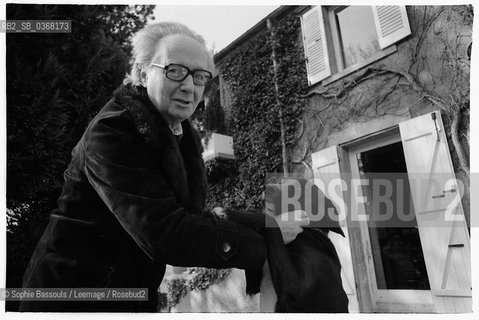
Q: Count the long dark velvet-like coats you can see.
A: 1